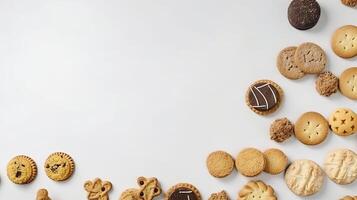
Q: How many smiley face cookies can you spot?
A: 2